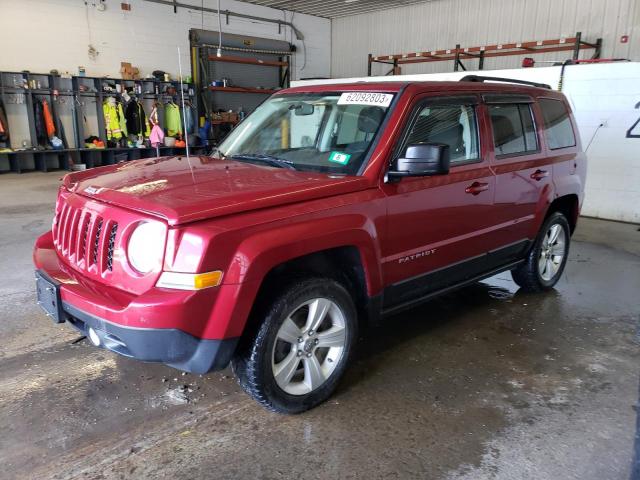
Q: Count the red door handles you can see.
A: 2